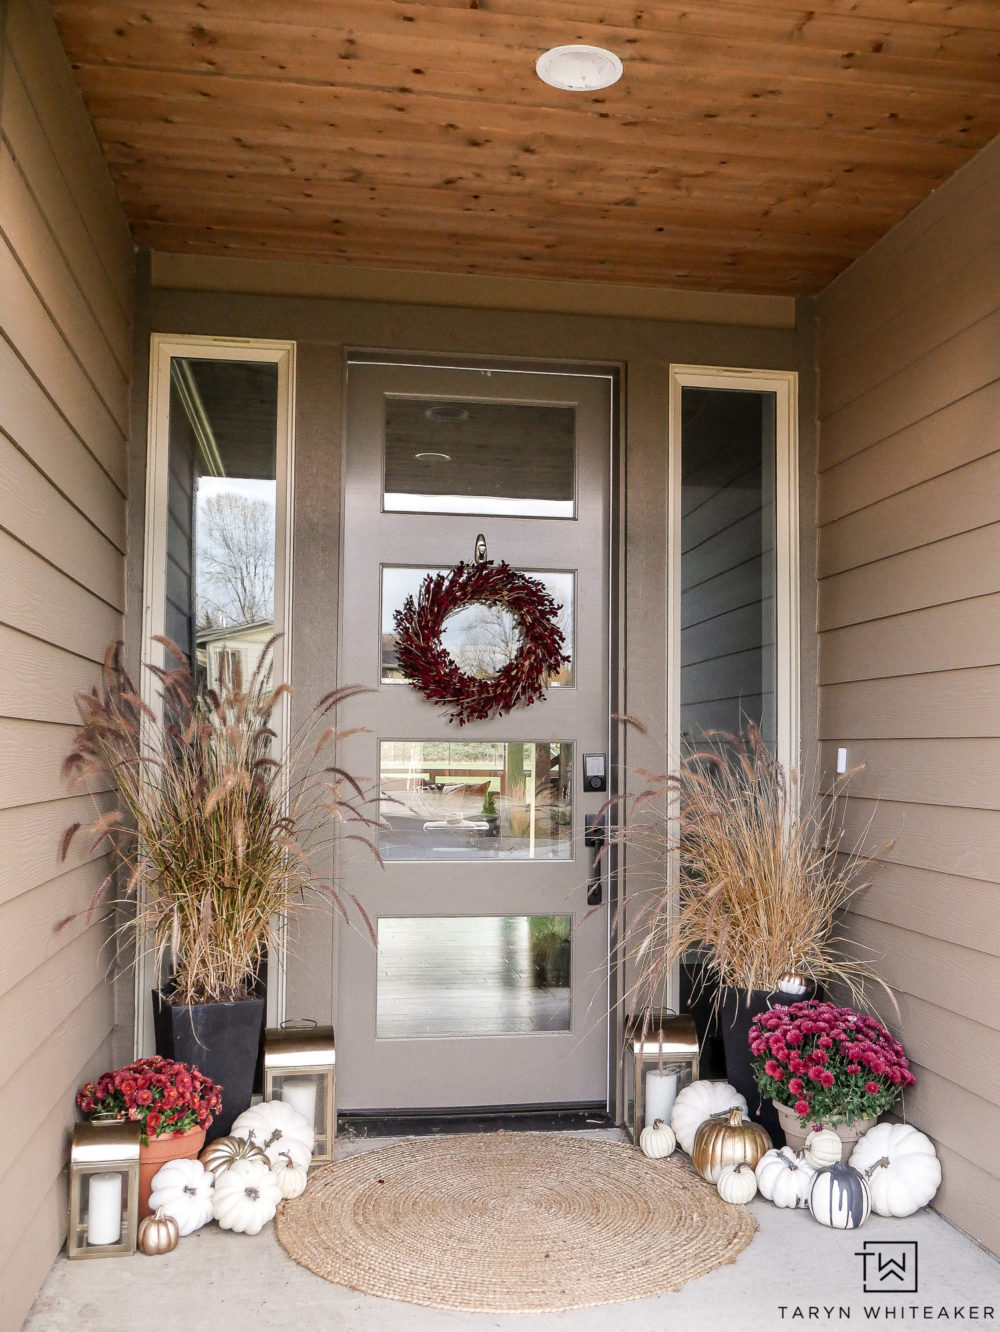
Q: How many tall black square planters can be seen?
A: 2